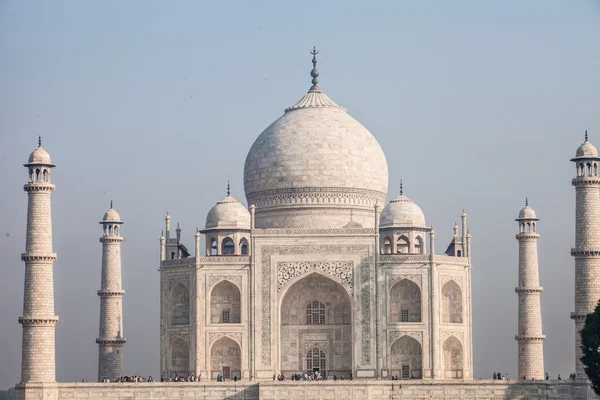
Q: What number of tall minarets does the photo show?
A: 4